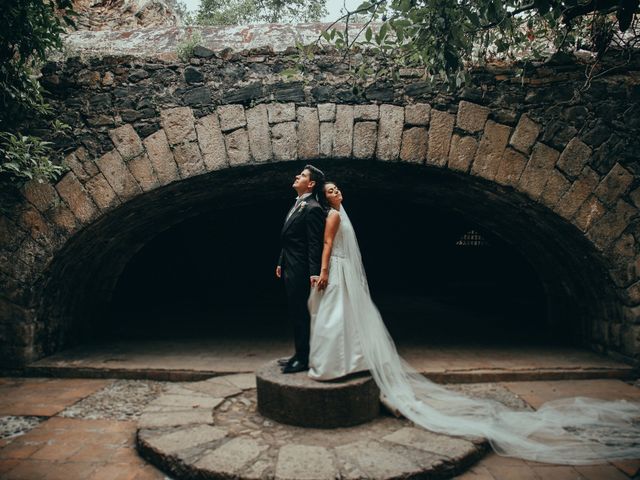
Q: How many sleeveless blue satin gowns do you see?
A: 0